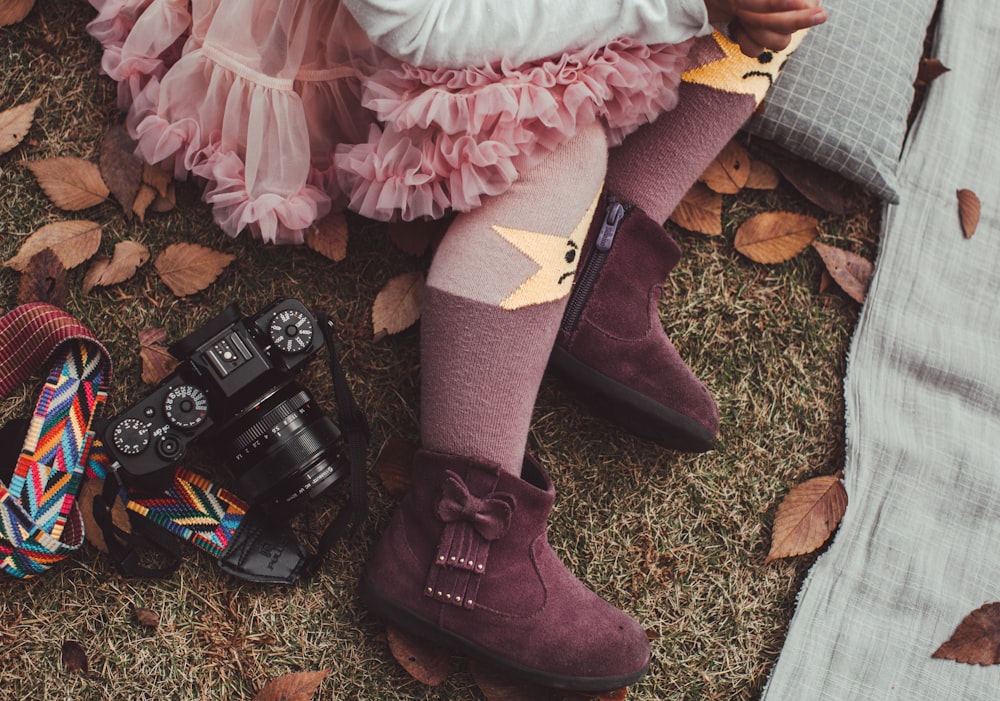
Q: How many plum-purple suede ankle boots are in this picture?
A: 2